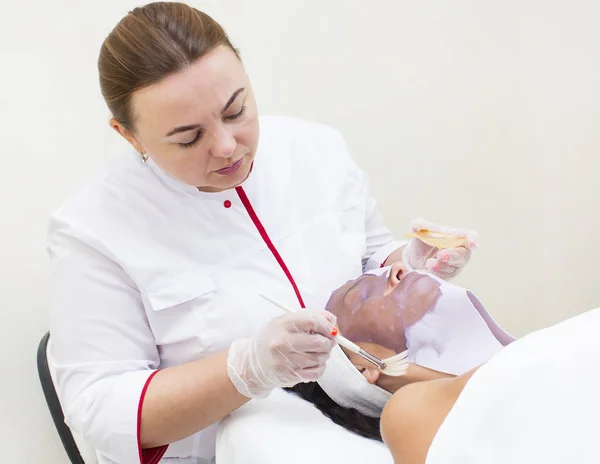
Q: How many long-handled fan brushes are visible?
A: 1